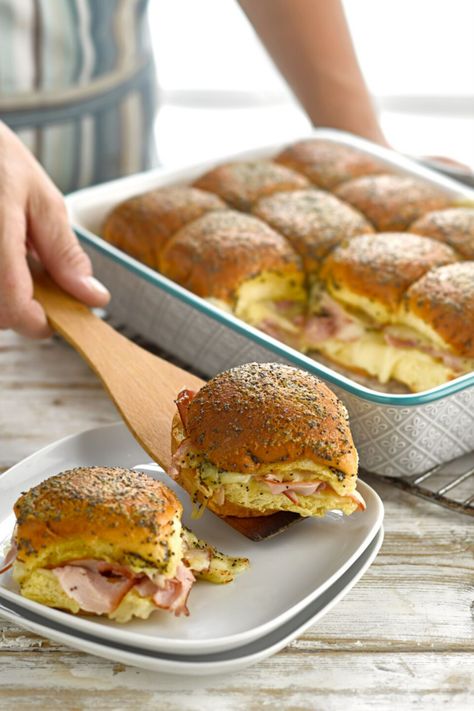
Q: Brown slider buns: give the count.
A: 11